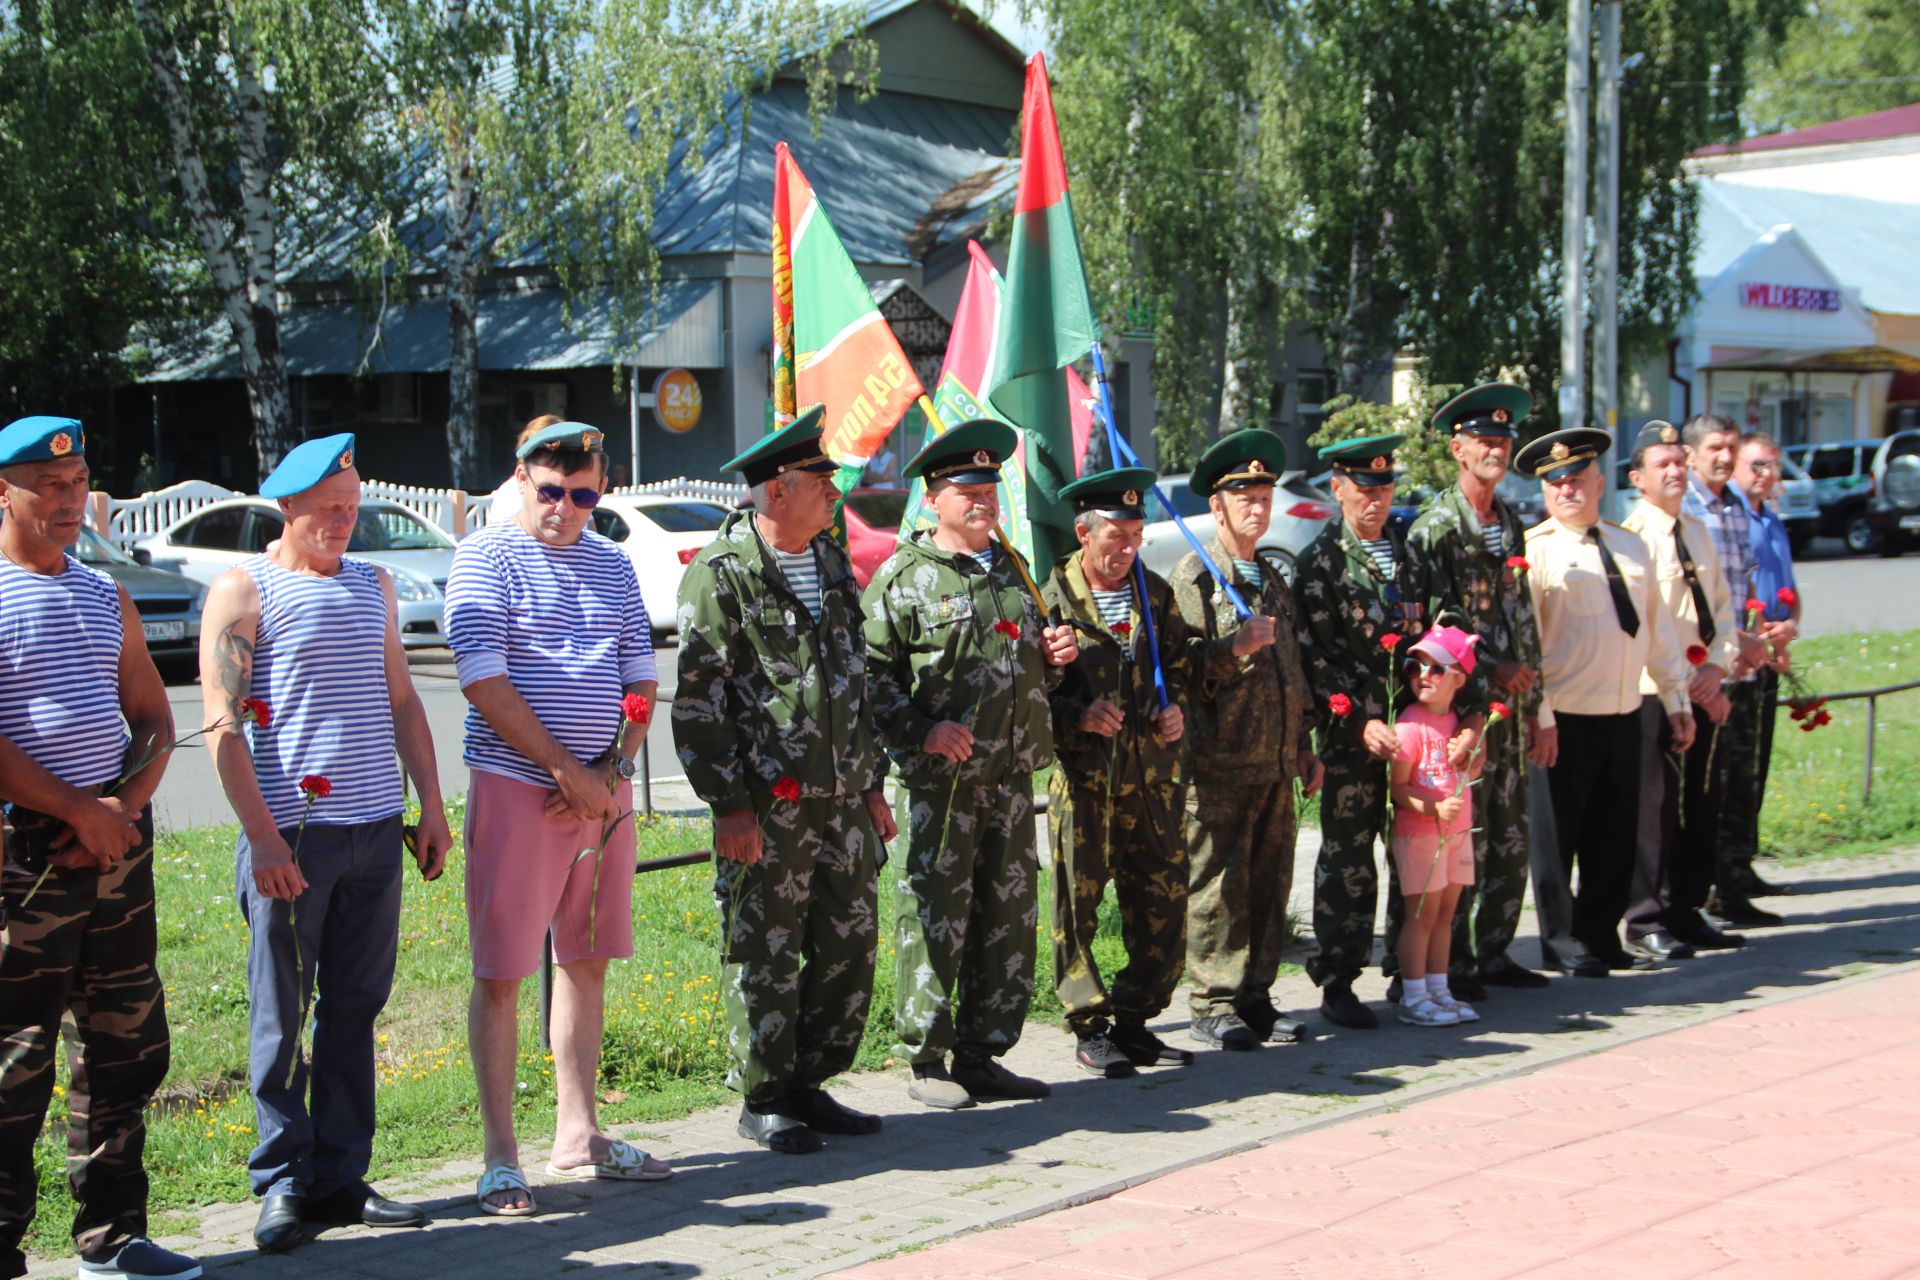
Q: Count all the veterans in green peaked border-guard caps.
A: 6